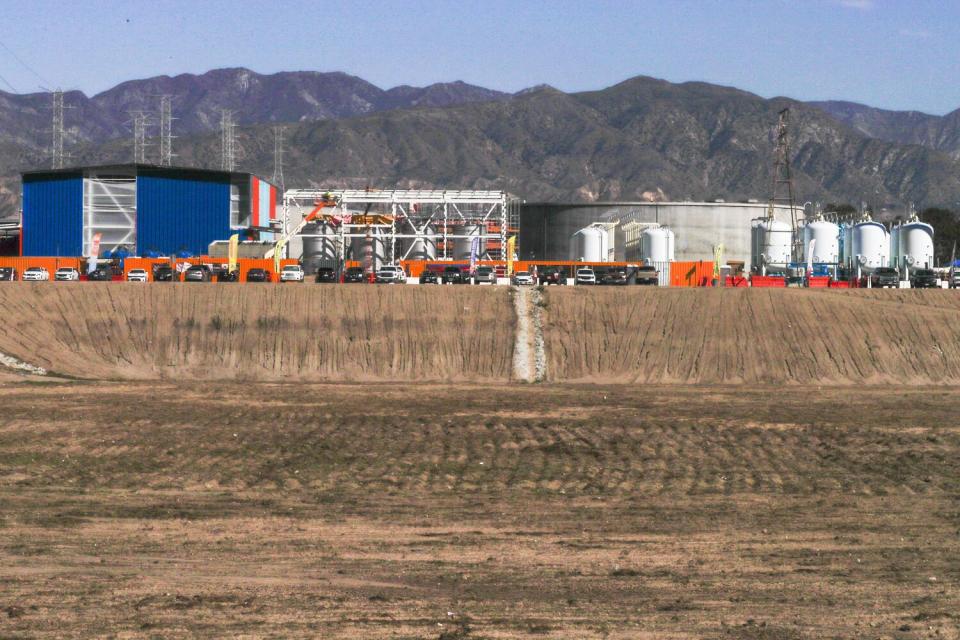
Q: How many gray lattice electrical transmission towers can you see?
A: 5